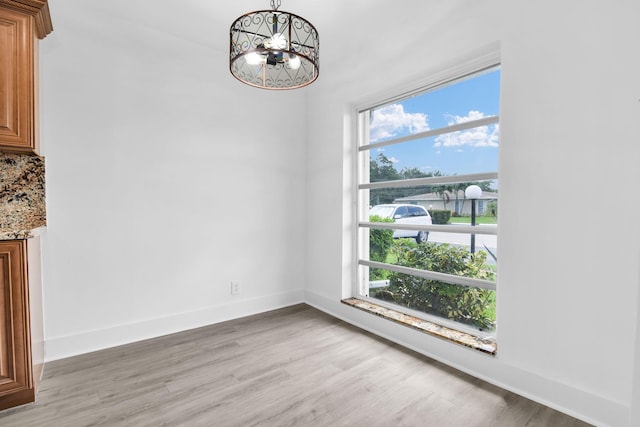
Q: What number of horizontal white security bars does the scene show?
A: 4